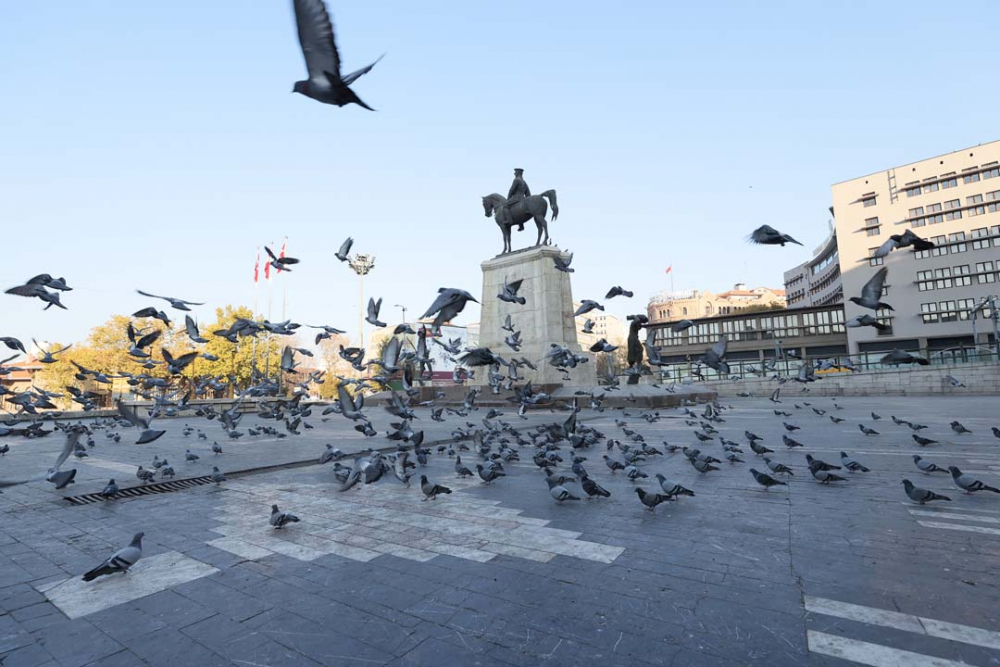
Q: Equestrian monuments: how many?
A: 1